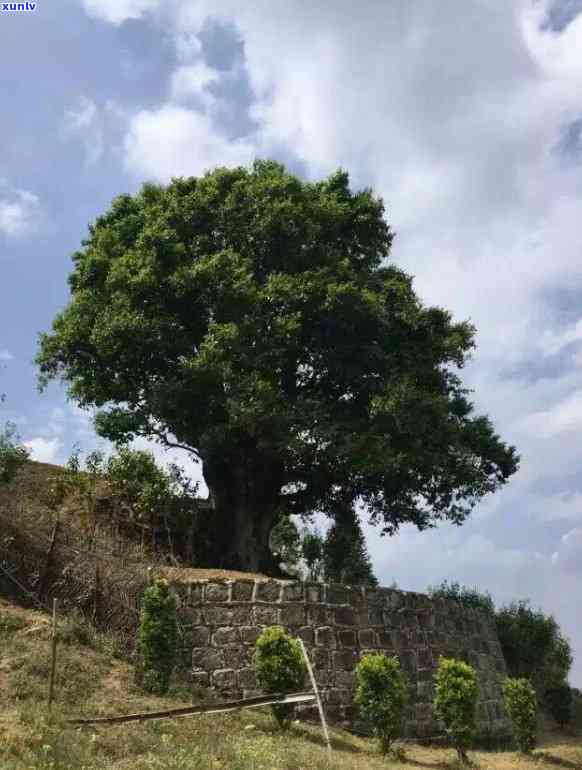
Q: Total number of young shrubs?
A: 5